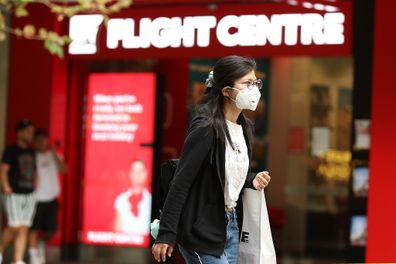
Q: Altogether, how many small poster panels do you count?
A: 3